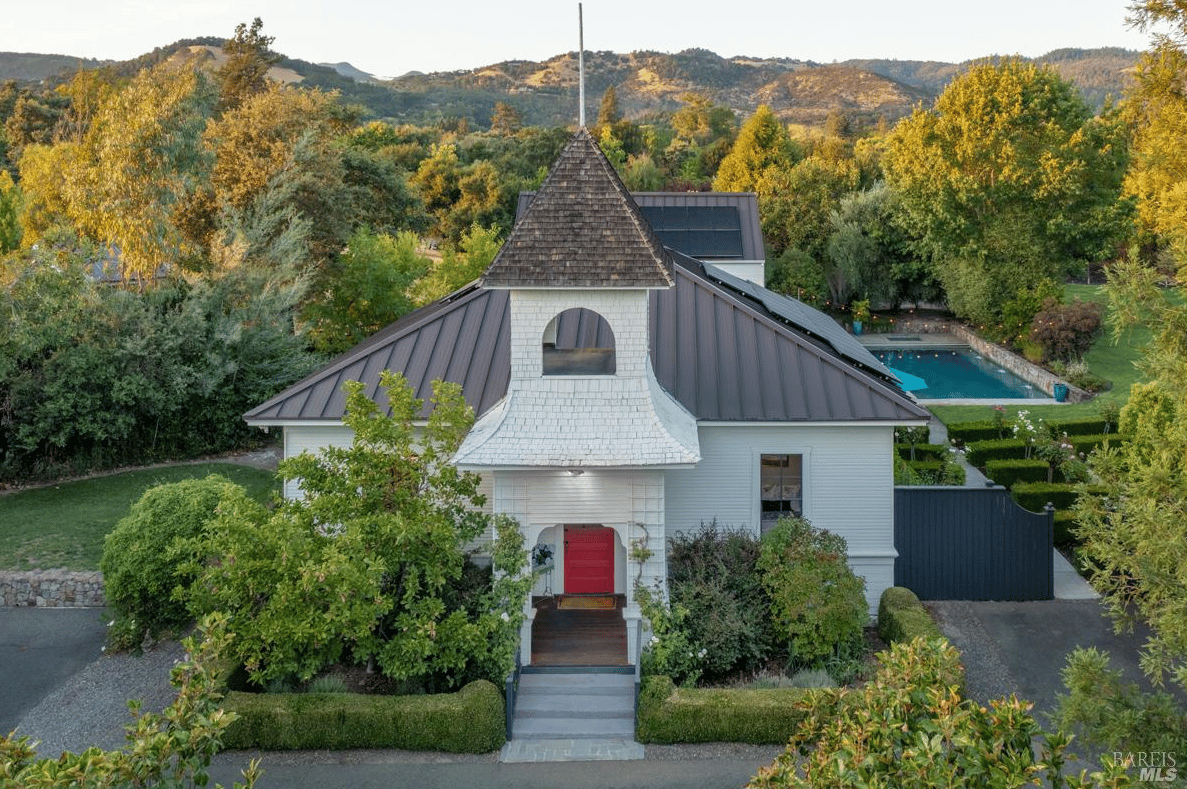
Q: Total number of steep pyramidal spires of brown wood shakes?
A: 1